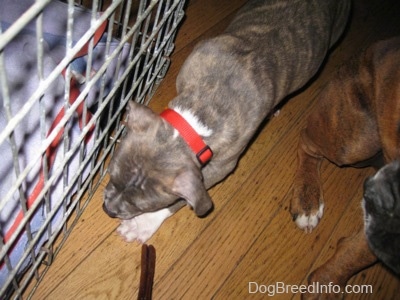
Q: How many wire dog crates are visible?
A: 1